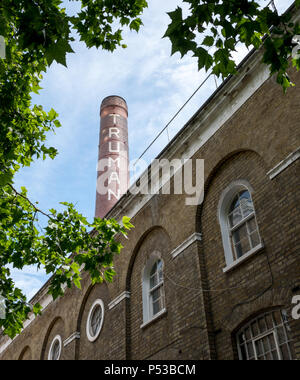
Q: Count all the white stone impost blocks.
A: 4